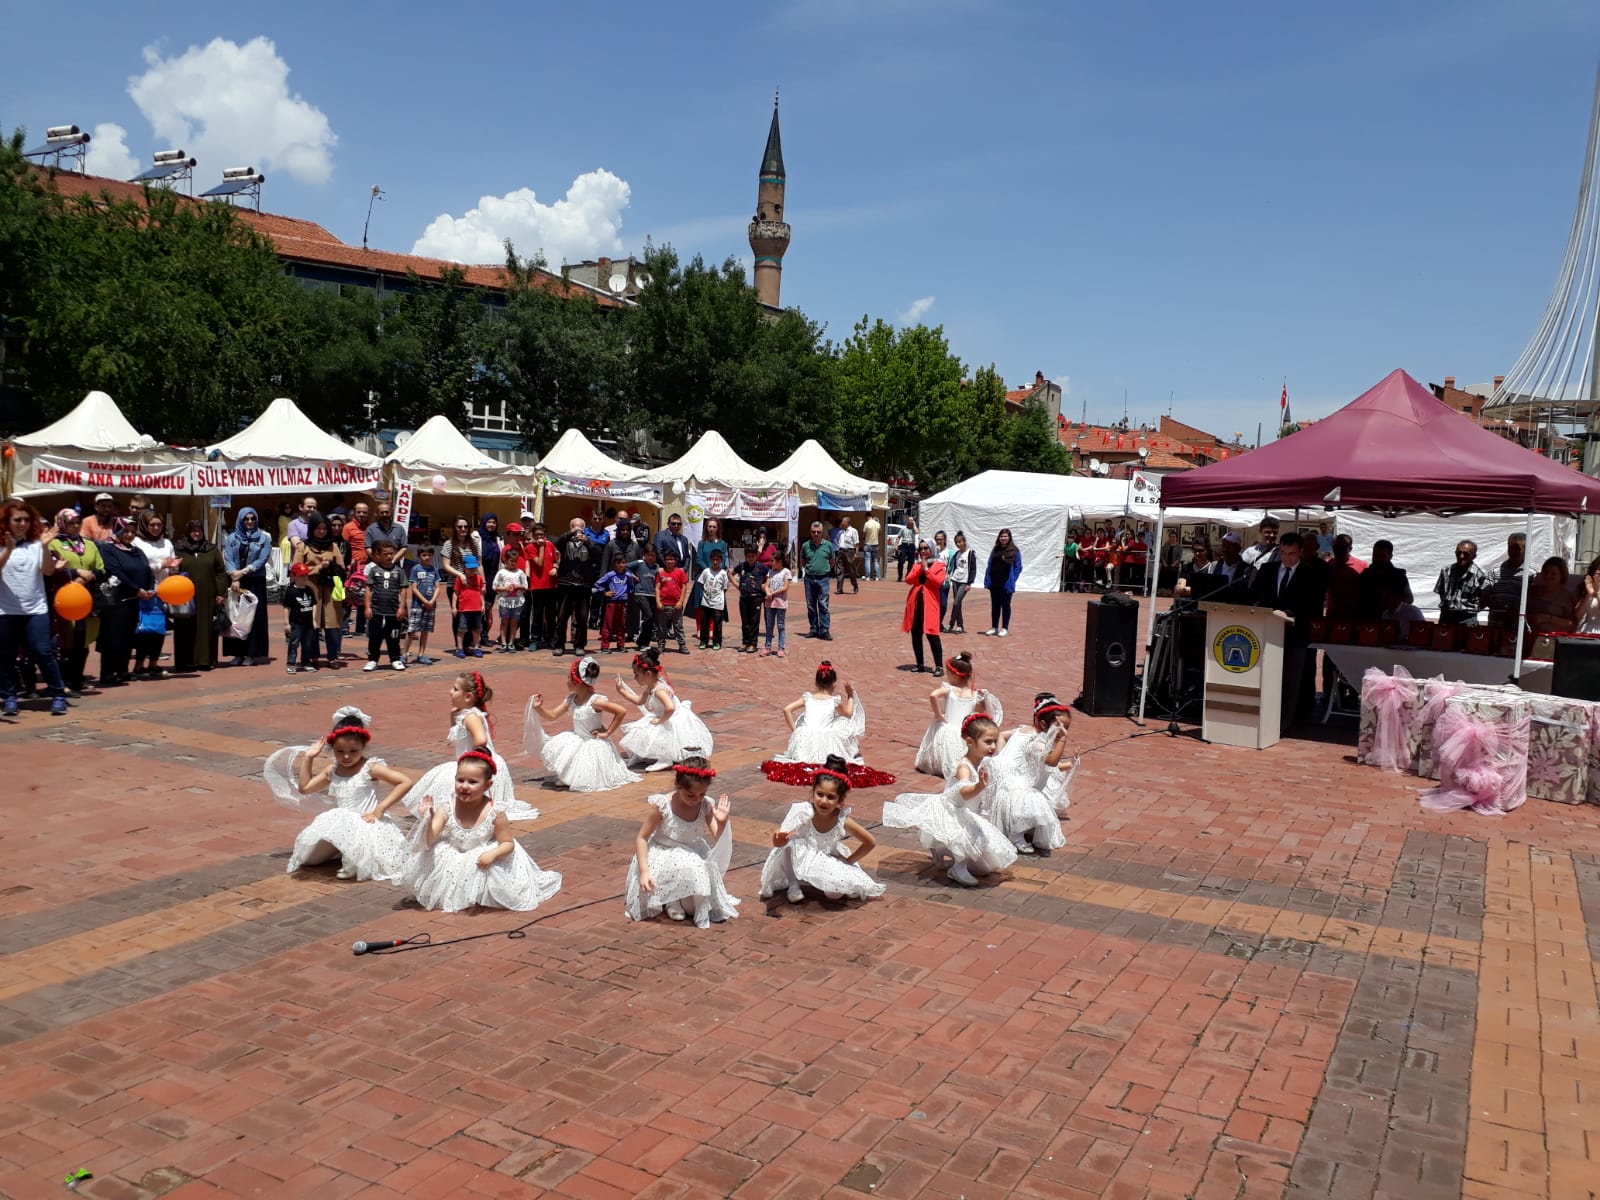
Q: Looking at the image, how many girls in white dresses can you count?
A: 12